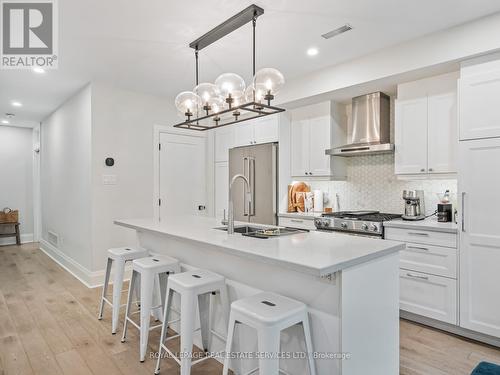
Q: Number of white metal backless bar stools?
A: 4